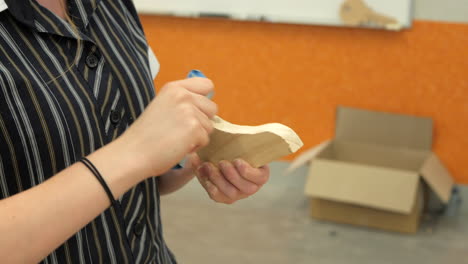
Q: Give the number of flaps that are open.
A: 4